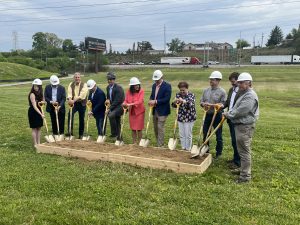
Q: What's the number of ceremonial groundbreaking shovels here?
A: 11